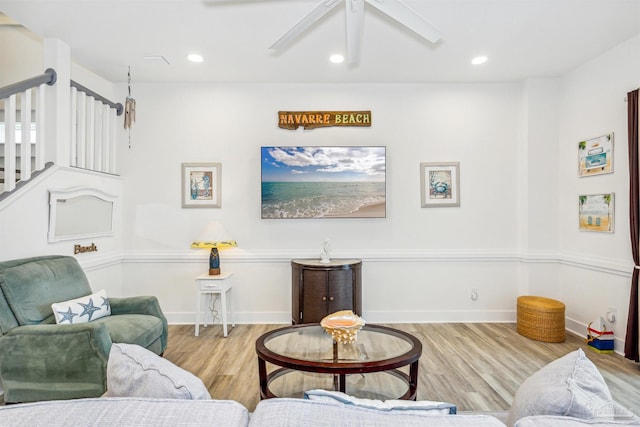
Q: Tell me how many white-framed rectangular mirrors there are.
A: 1